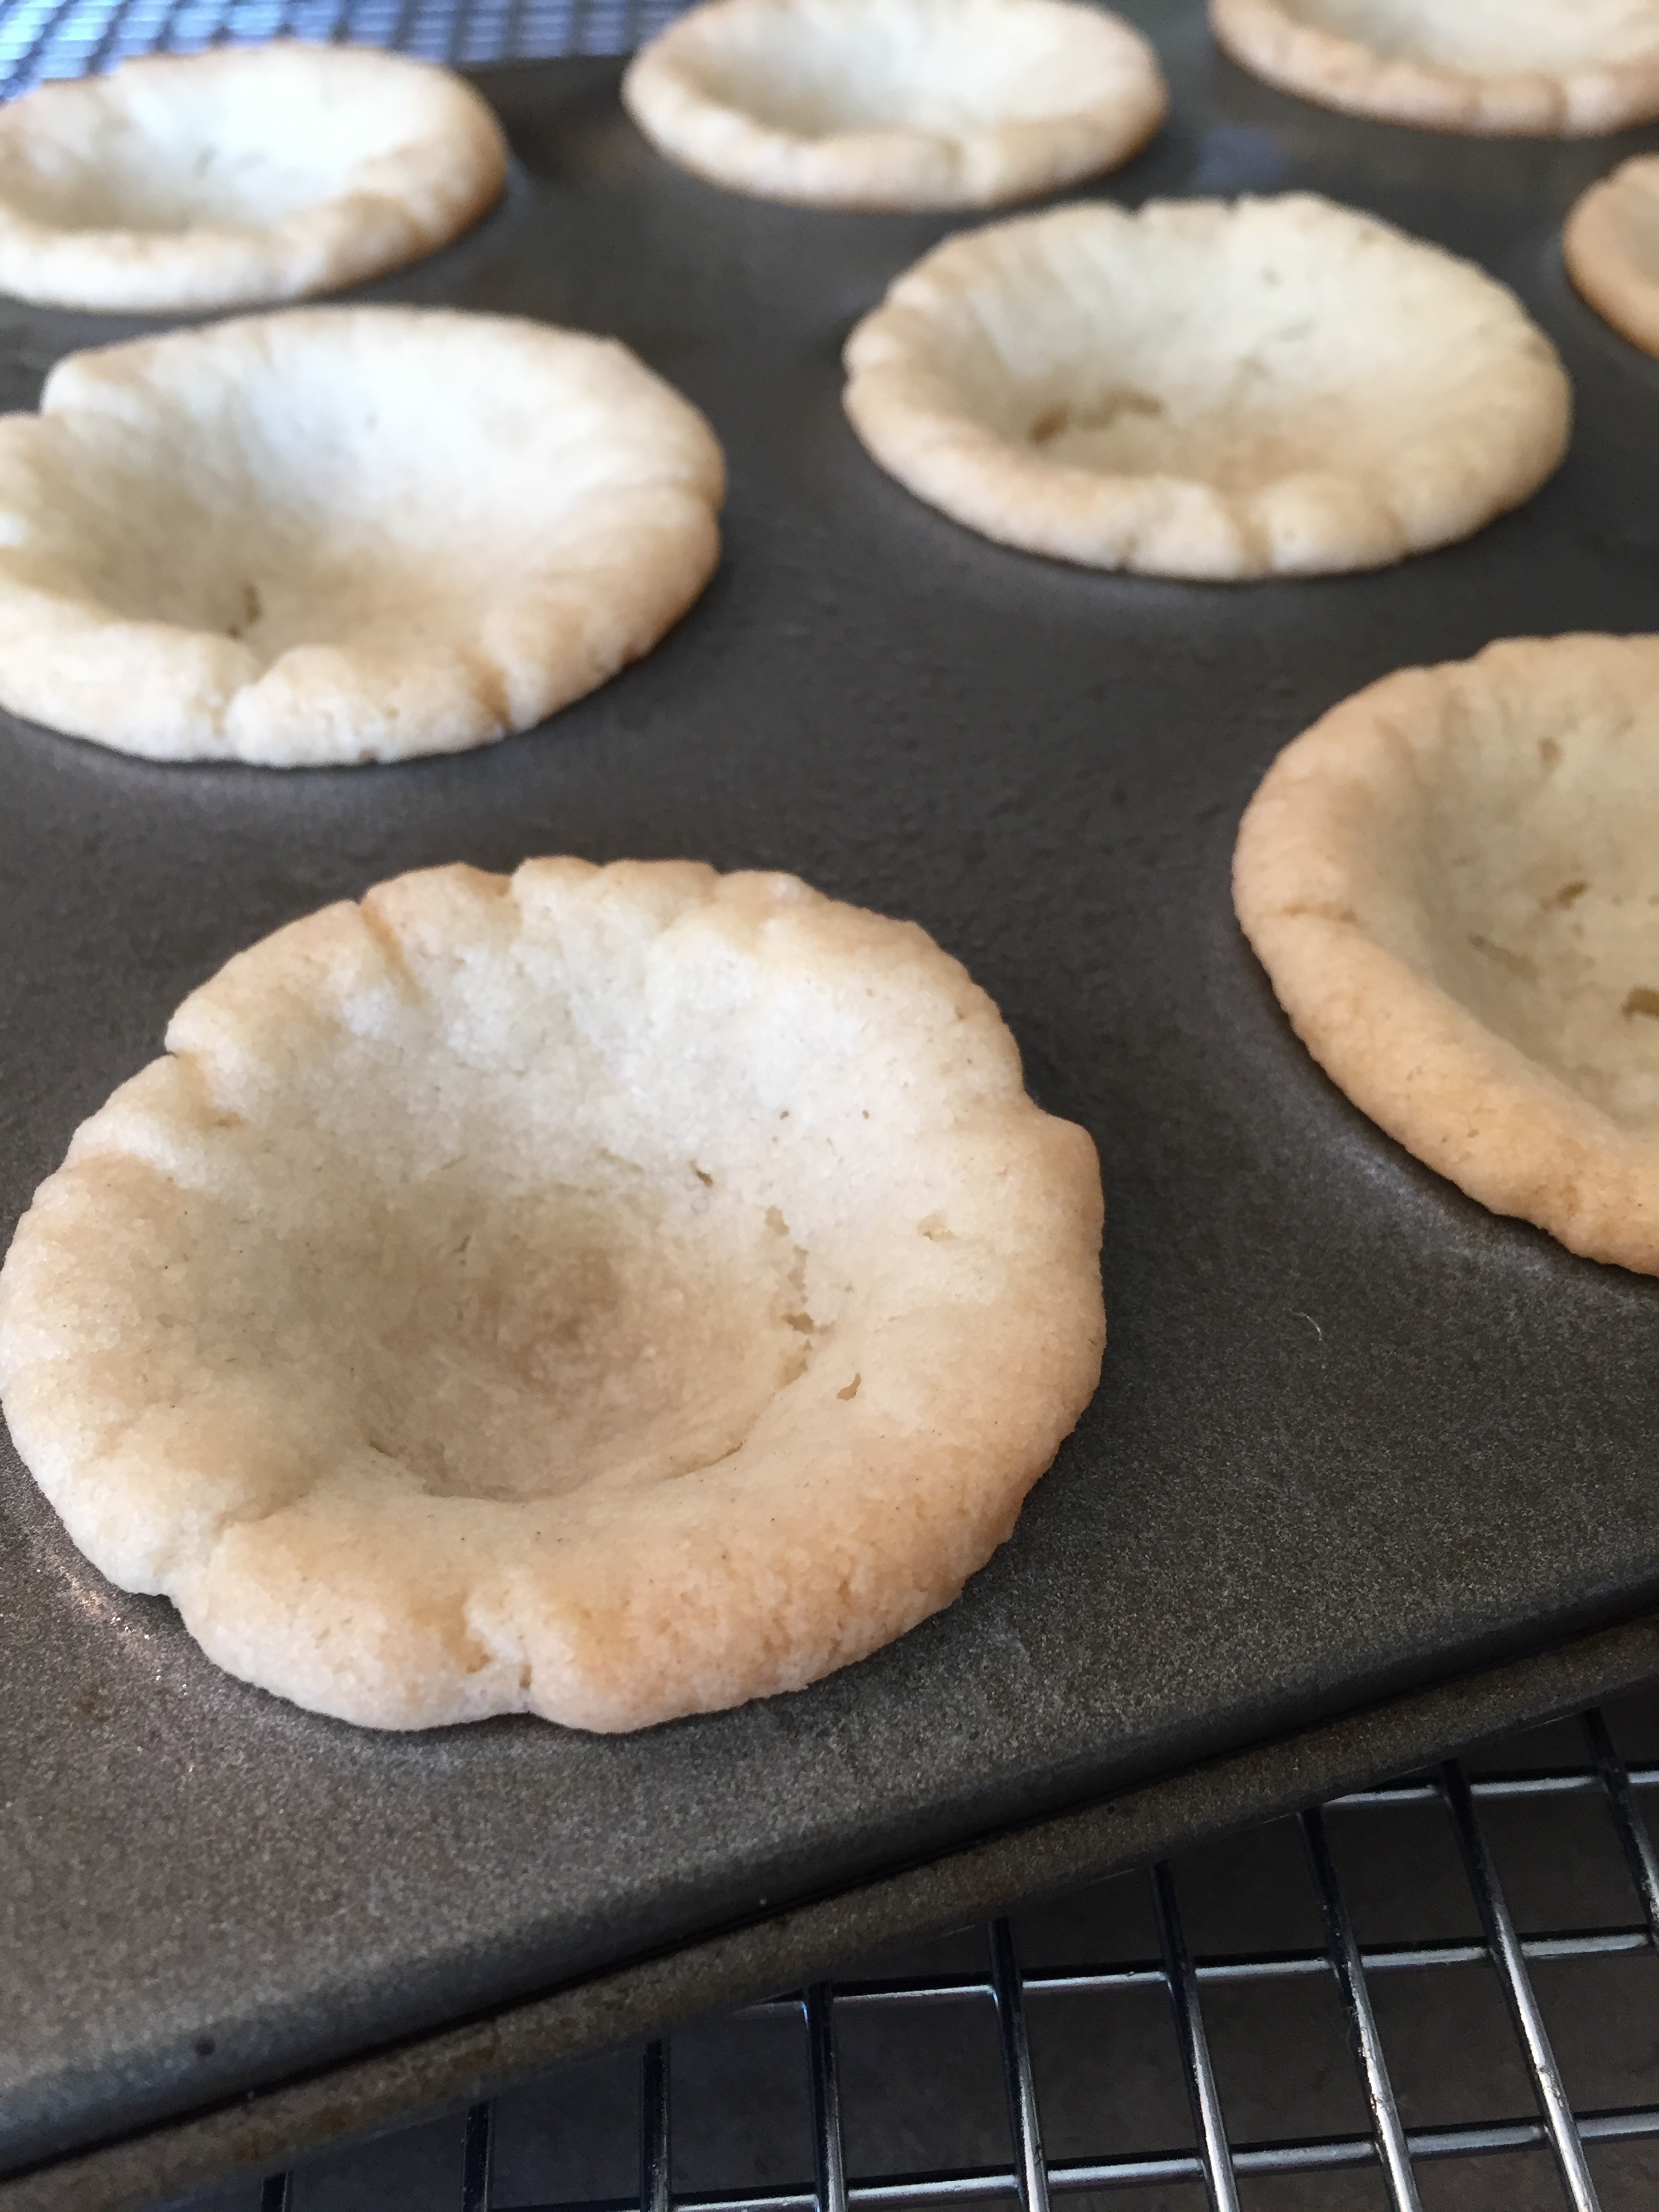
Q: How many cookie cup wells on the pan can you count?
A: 8